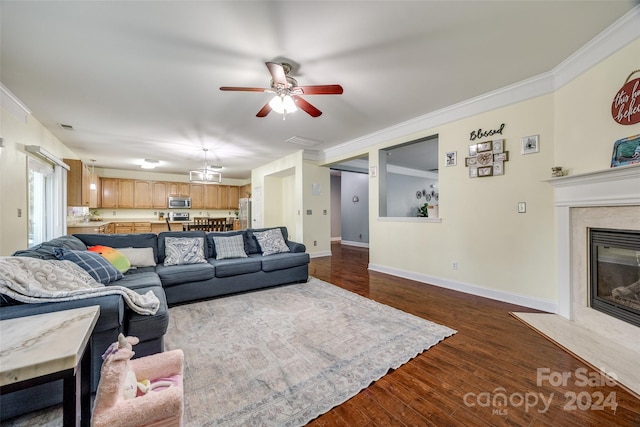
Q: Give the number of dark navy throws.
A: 0